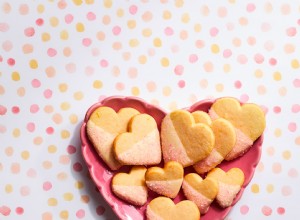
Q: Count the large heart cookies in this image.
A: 6